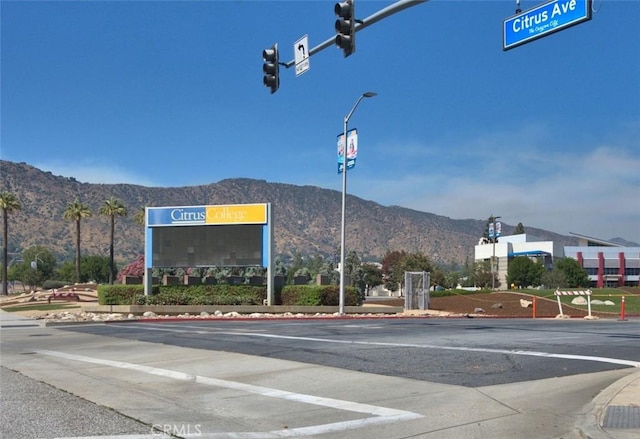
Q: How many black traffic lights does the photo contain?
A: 2